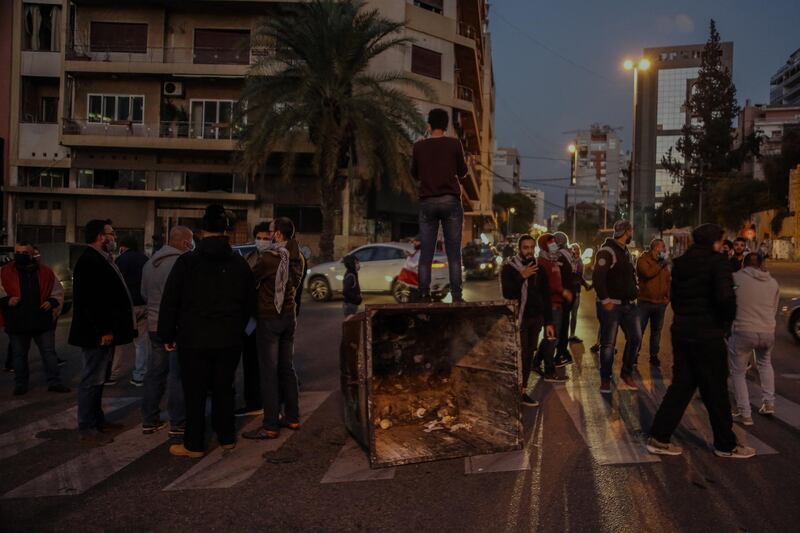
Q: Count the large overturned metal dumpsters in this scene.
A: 1